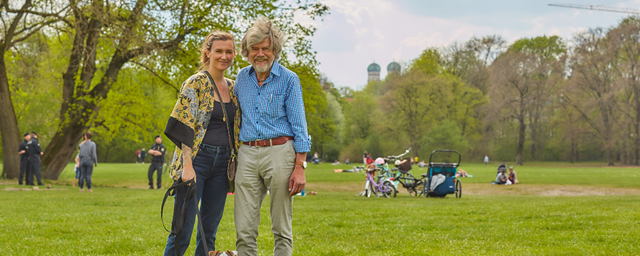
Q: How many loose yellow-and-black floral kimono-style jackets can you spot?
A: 1